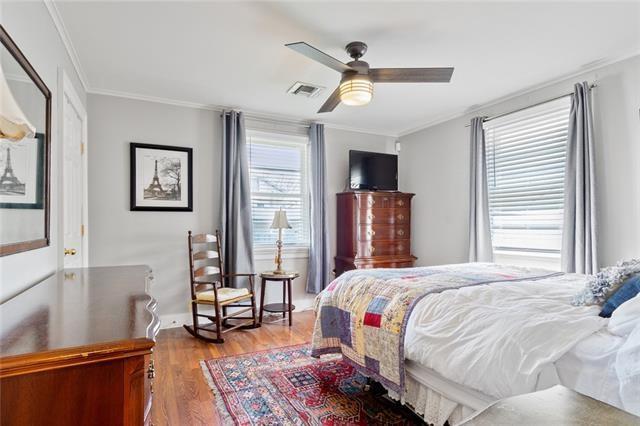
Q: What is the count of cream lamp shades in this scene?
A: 2